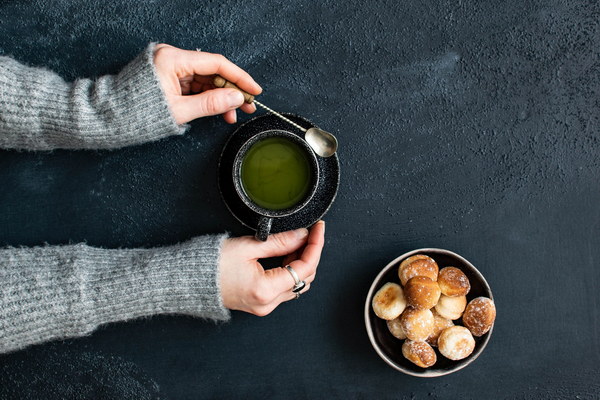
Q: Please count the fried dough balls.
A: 11